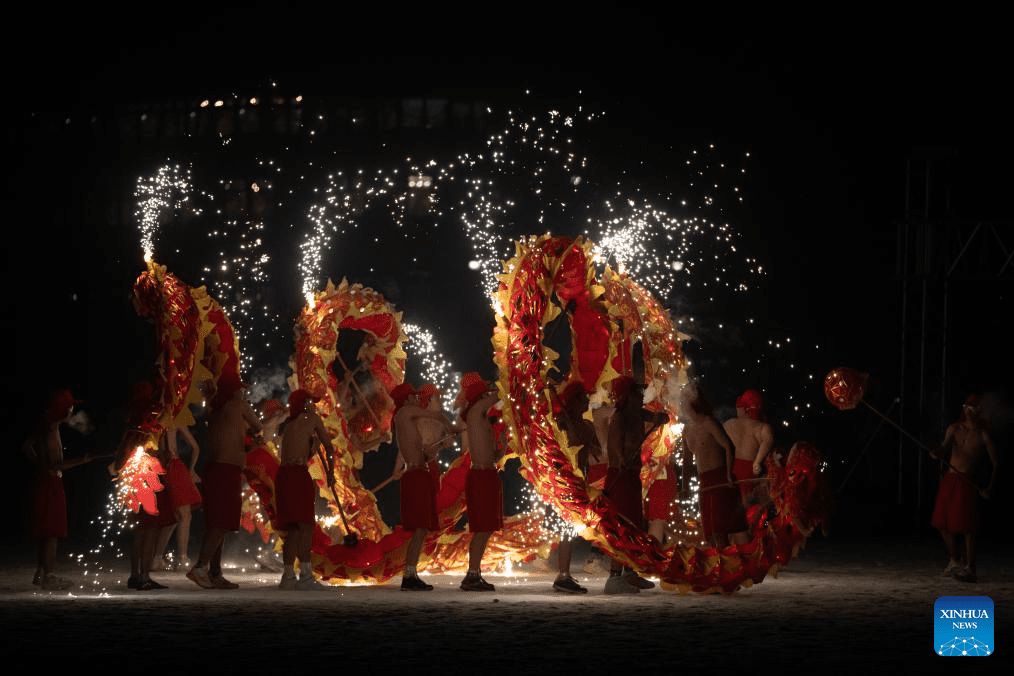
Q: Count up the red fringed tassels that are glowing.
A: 1